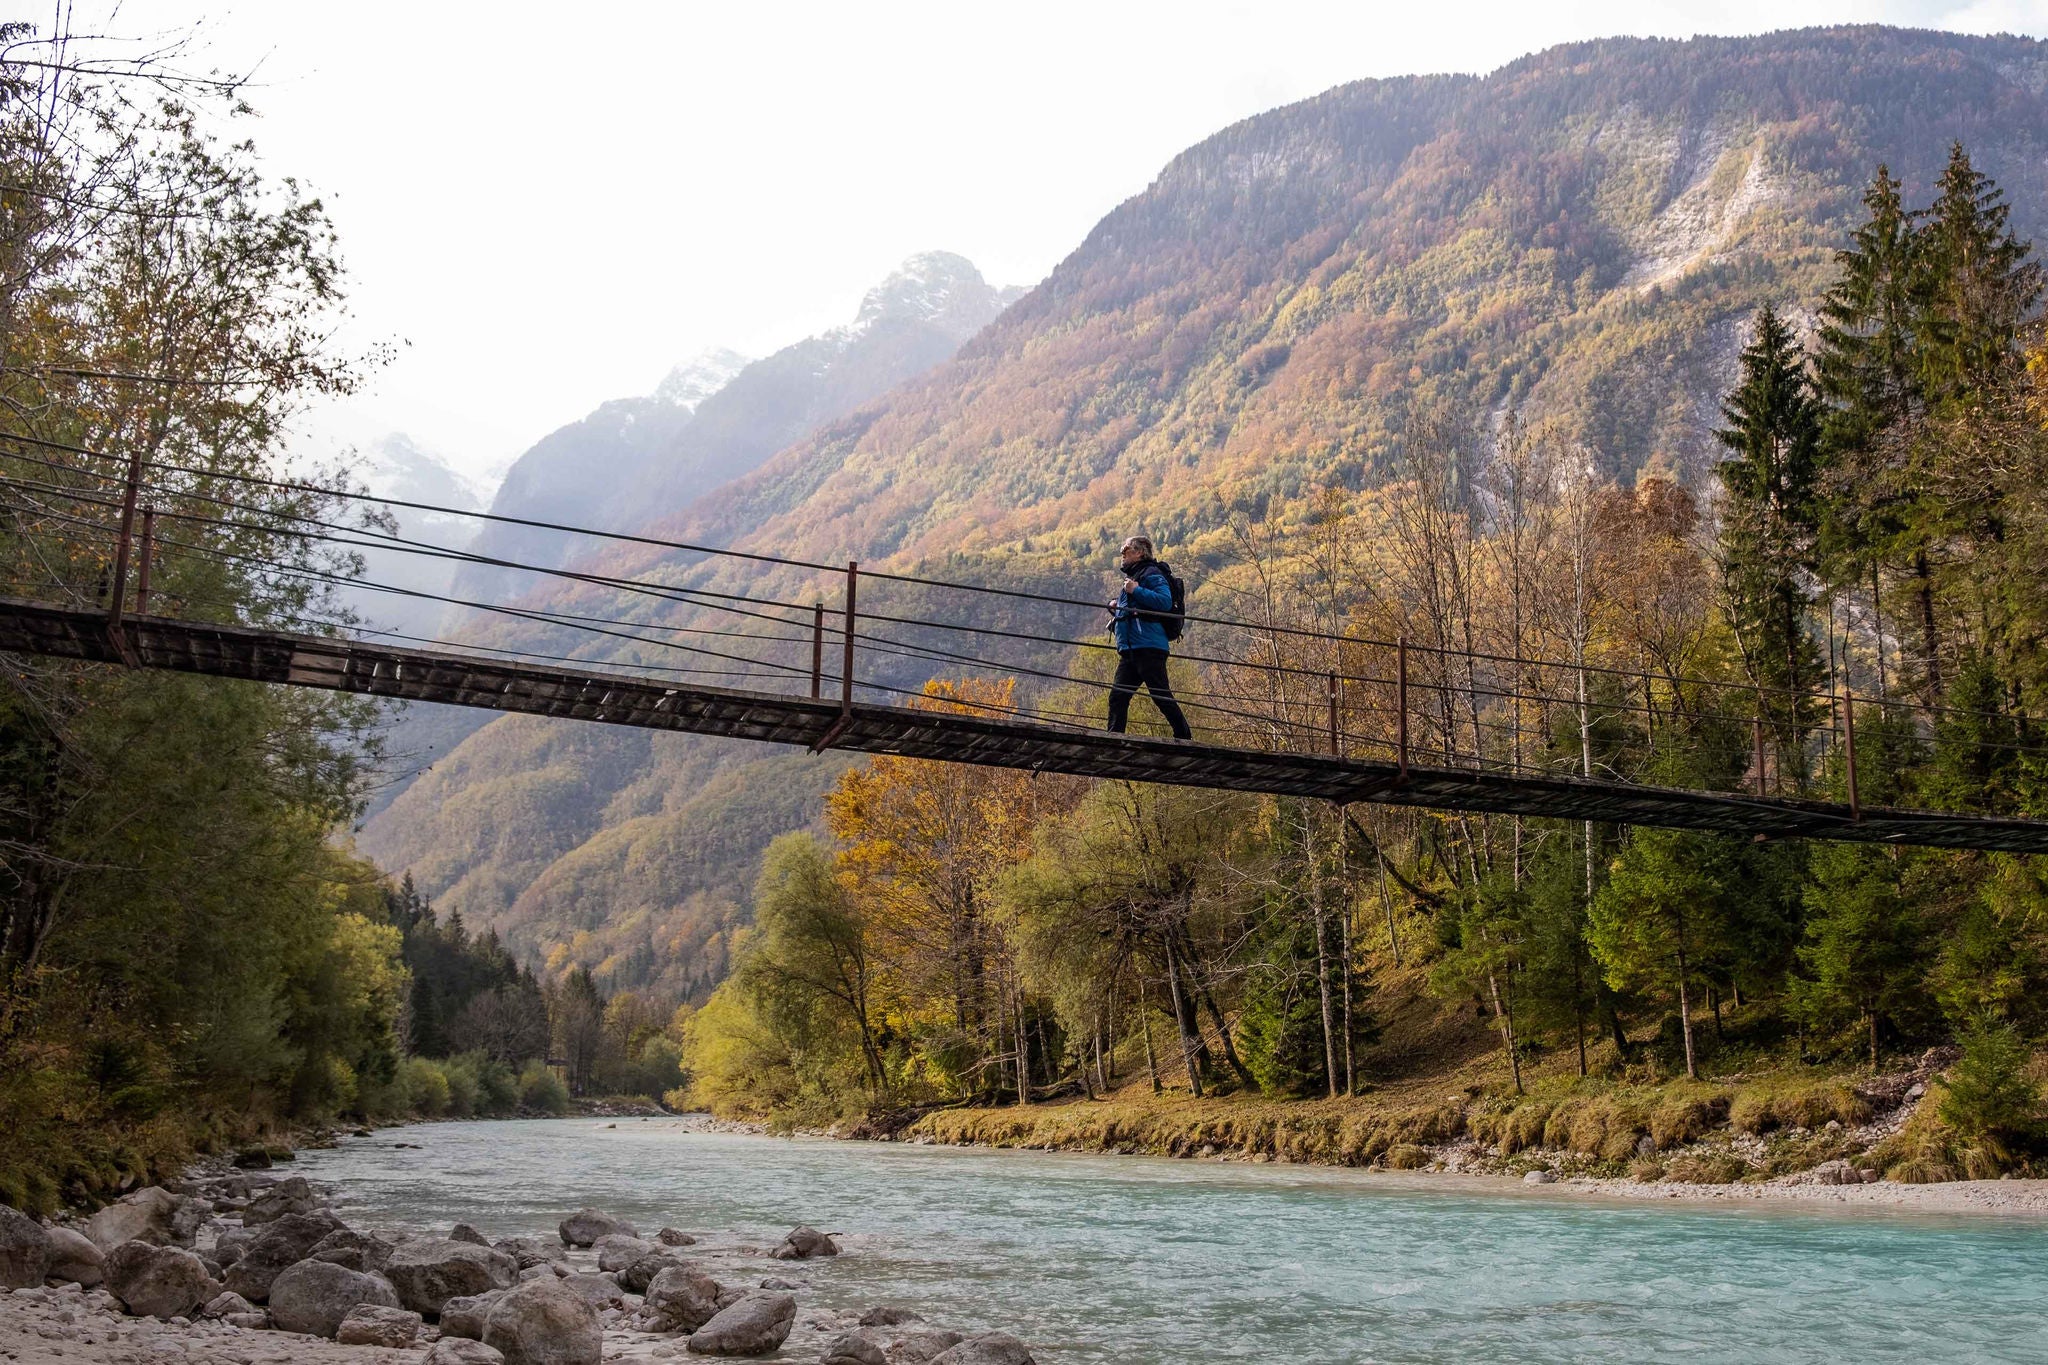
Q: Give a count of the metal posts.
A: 8